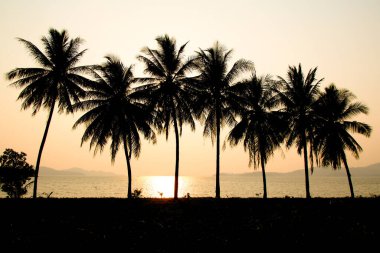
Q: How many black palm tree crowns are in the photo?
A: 7